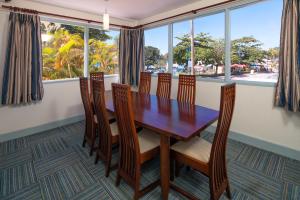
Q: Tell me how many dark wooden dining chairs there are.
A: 8